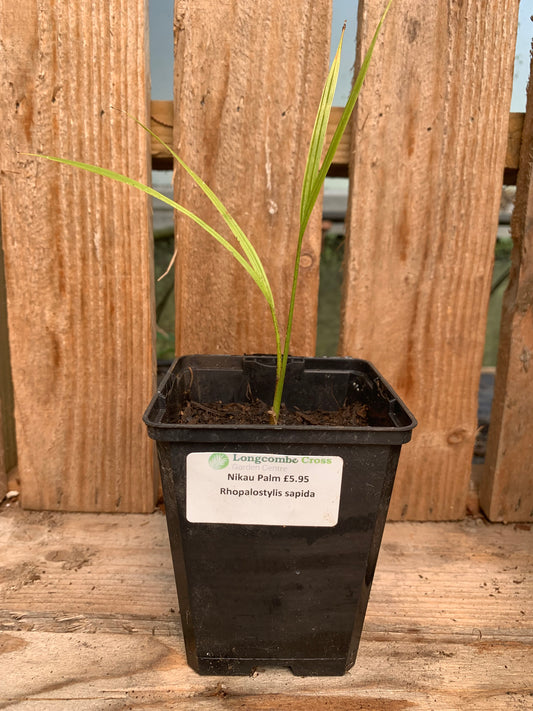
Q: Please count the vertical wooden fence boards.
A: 4